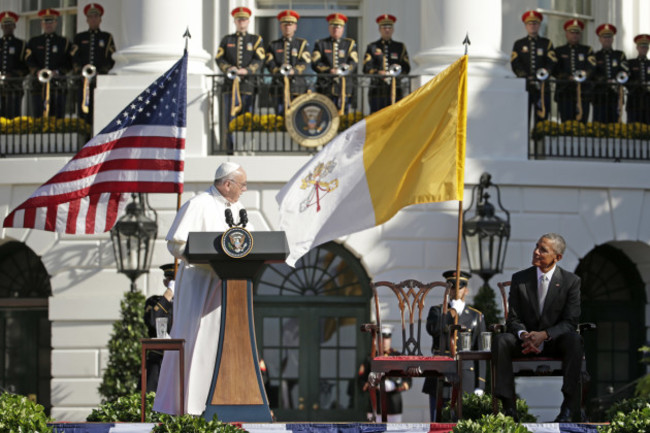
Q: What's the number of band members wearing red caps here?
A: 11